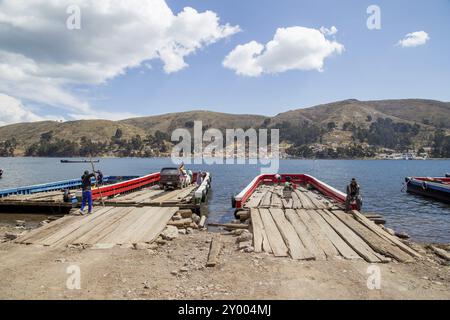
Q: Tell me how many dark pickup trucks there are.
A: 1